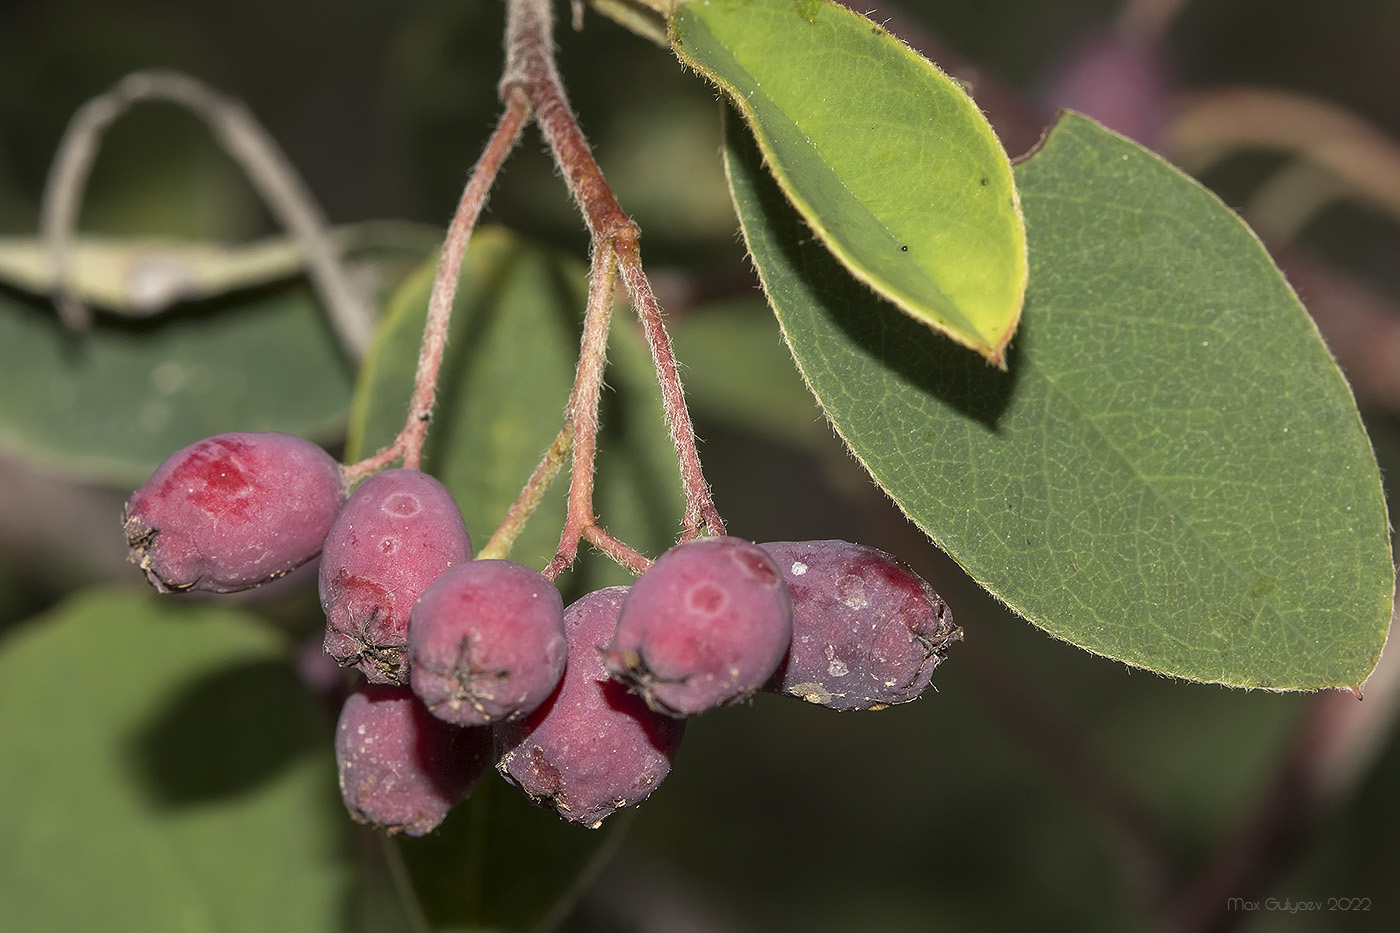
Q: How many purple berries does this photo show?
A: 7